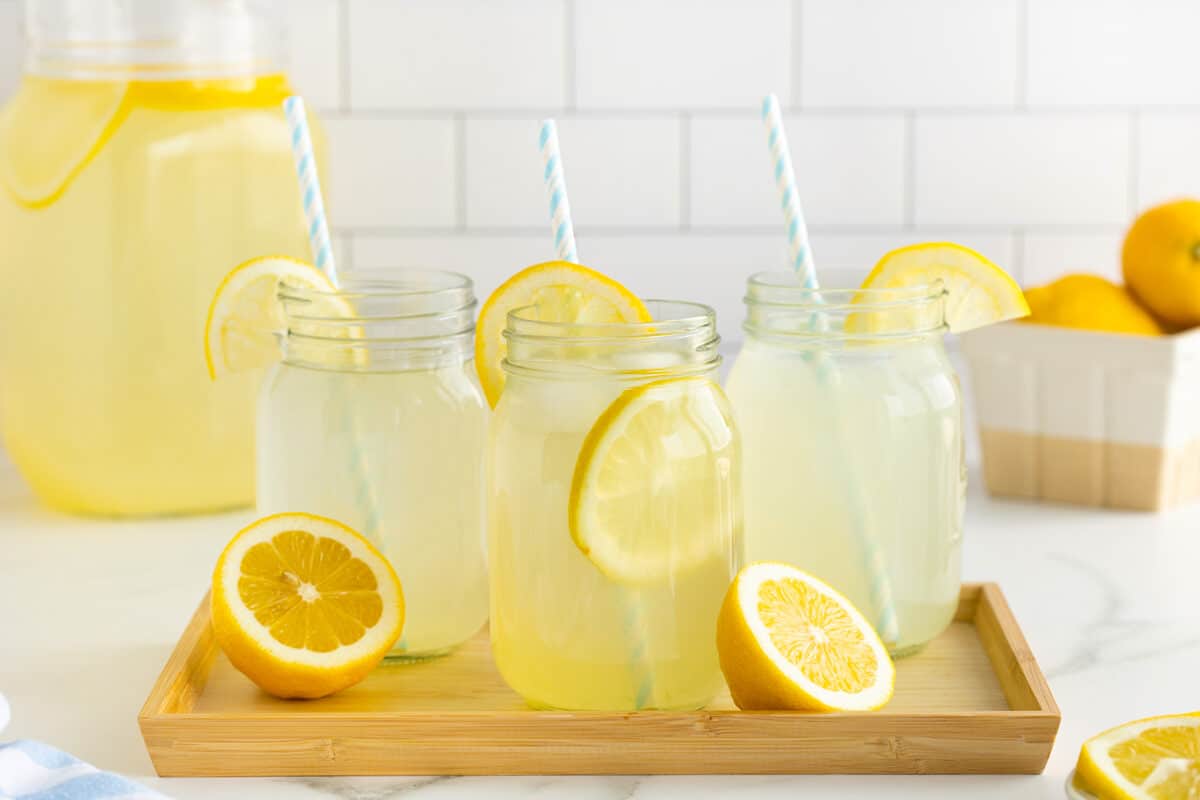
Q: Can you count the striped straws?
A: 3